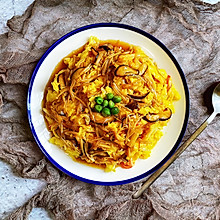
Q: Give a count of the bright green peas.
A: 8